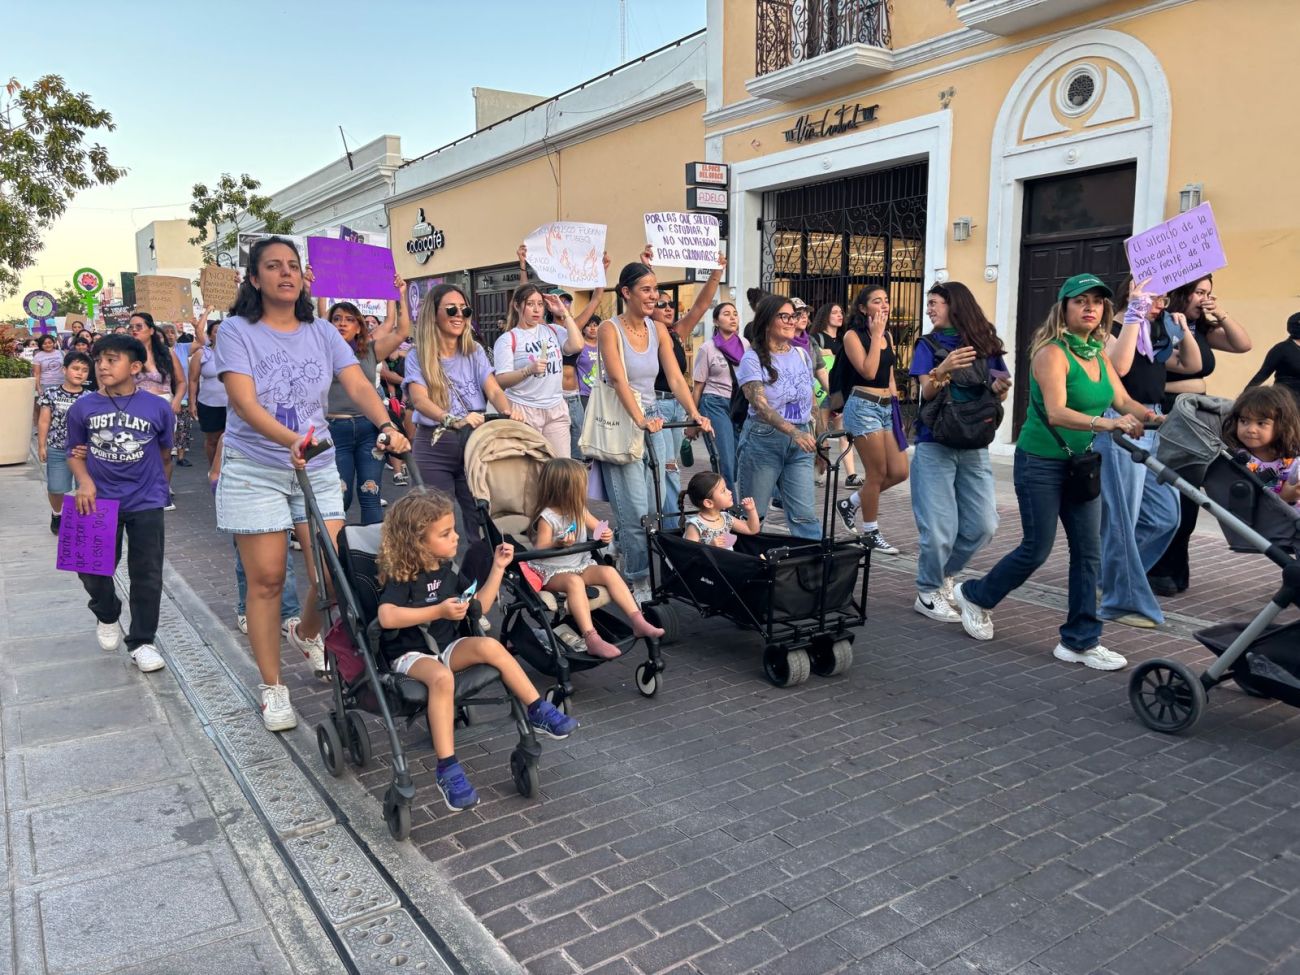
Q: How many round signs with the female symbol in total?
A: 2